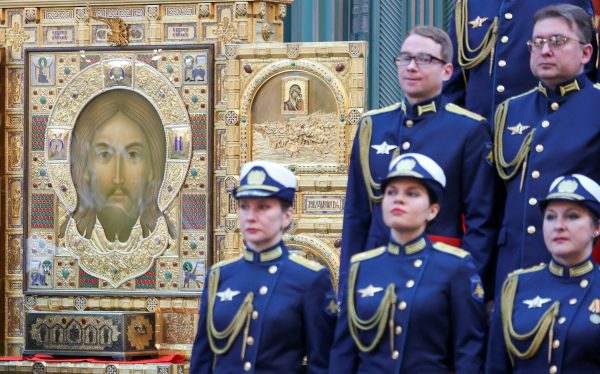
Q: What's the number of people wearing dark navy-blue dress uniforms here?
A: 6